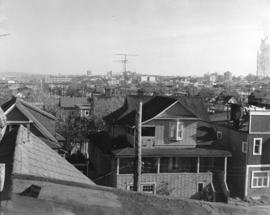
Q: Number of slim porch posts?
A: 4